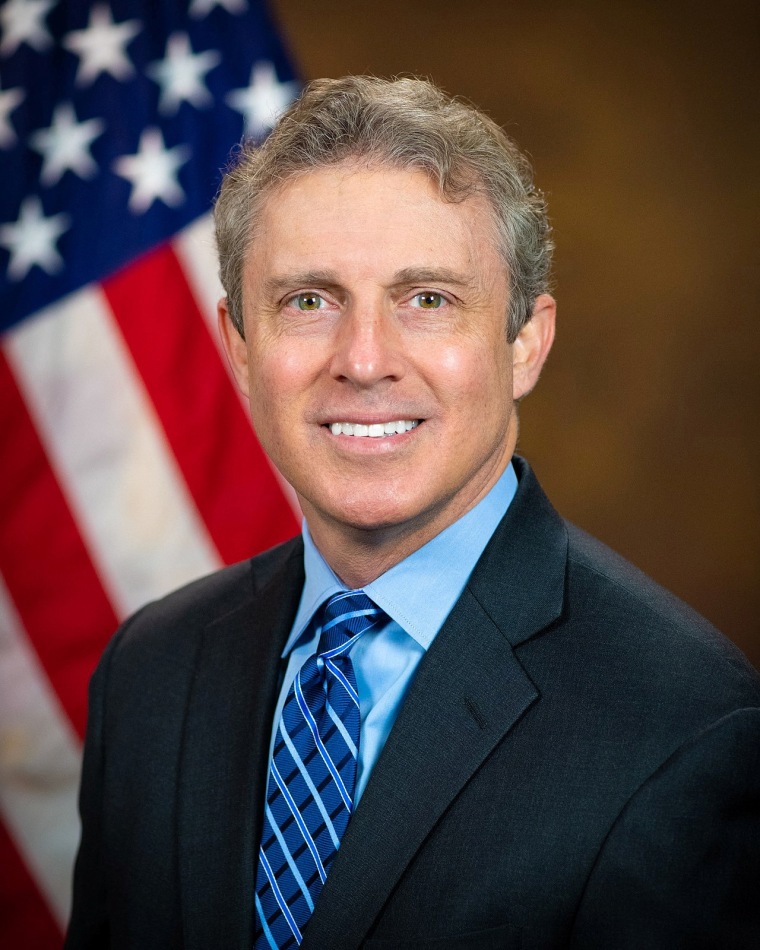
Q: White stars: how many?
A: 9